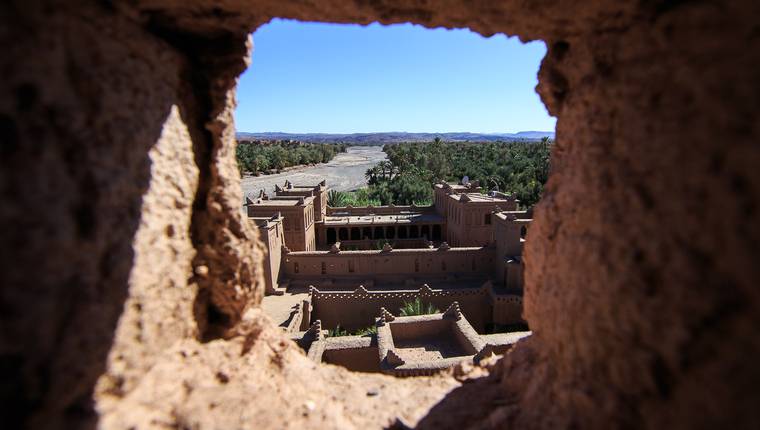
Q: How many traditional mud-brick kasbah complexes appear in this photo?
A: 1